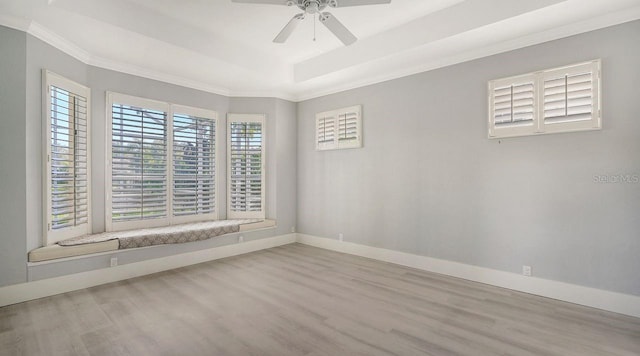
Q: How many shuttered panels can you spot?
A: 8